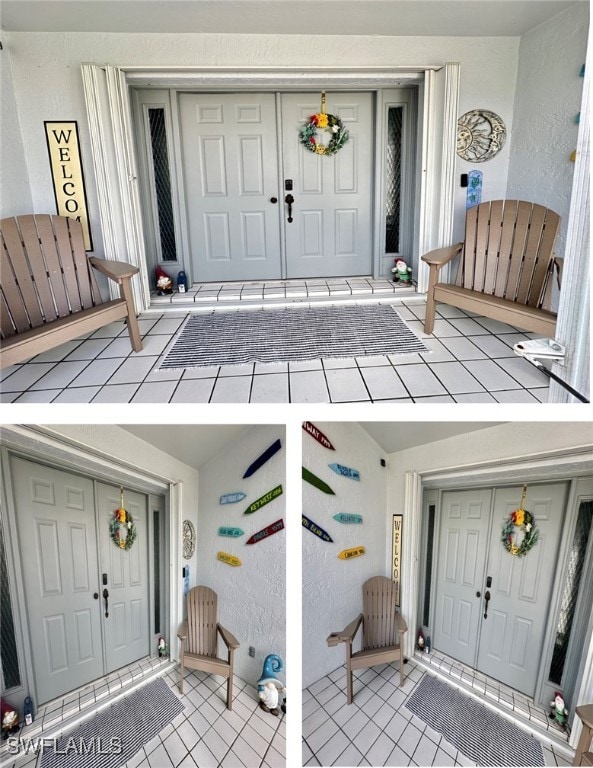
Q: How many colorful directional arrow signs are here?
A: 12